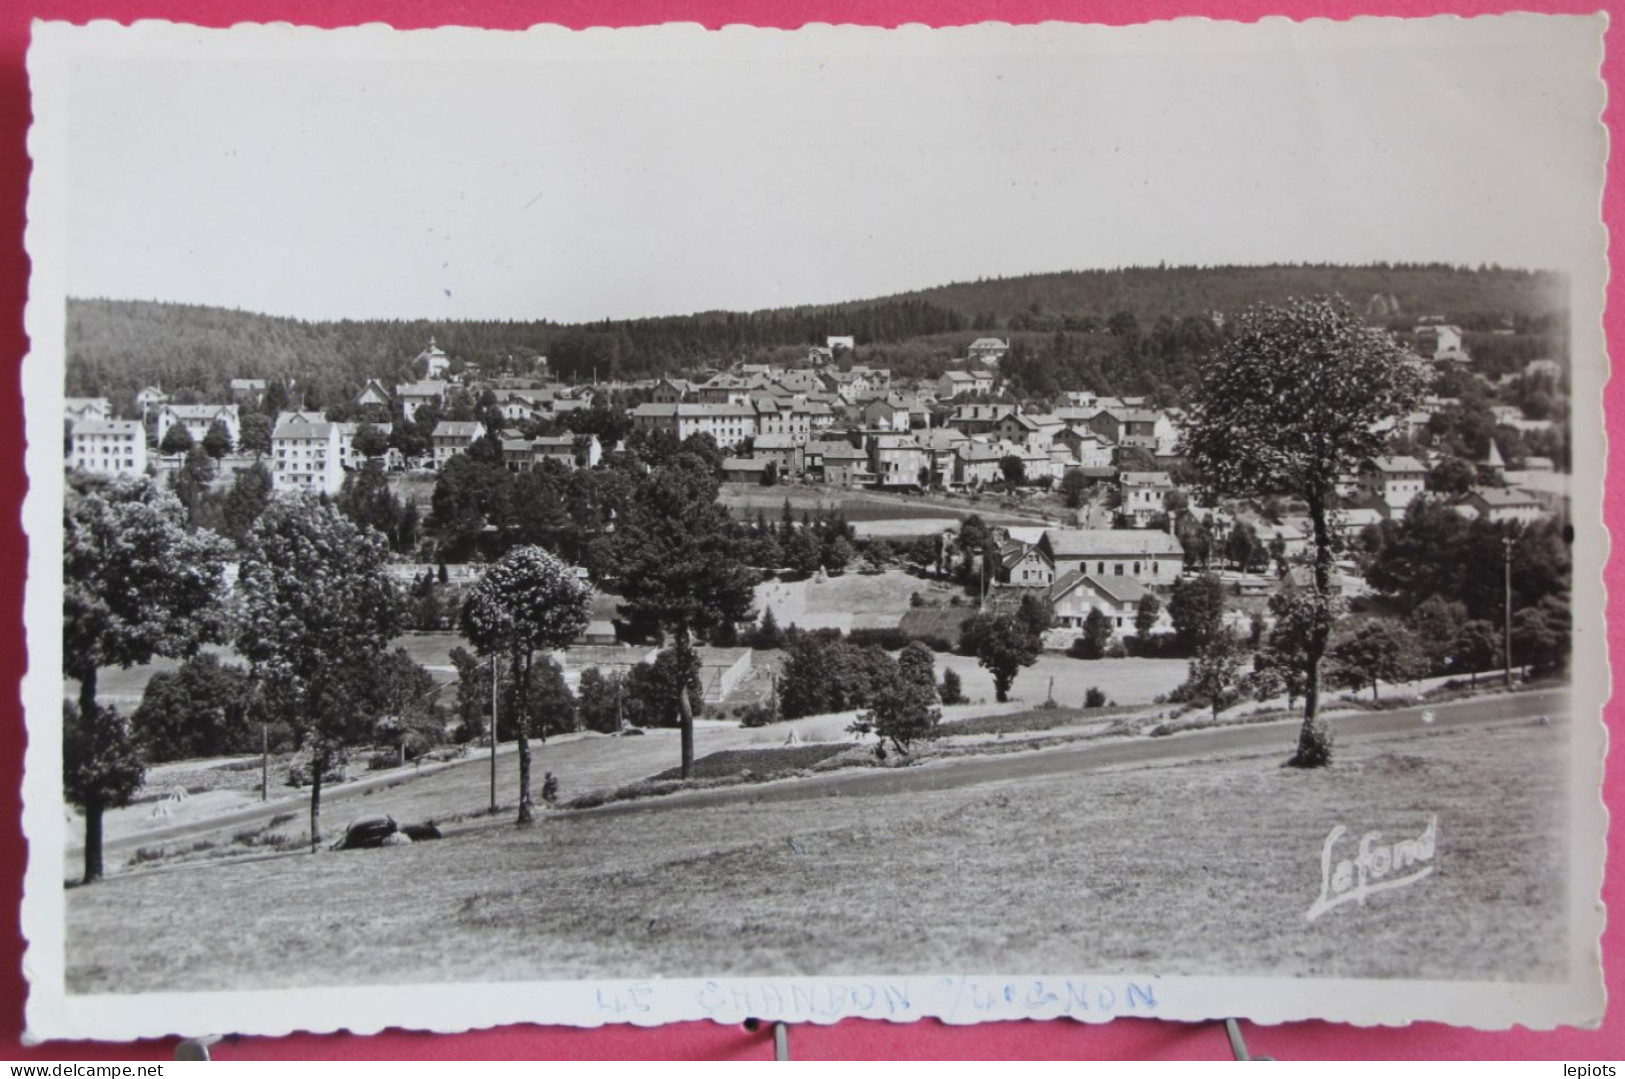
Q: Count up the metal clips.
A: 3